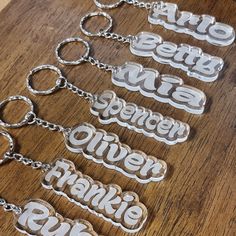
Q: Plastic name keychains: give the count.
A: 7